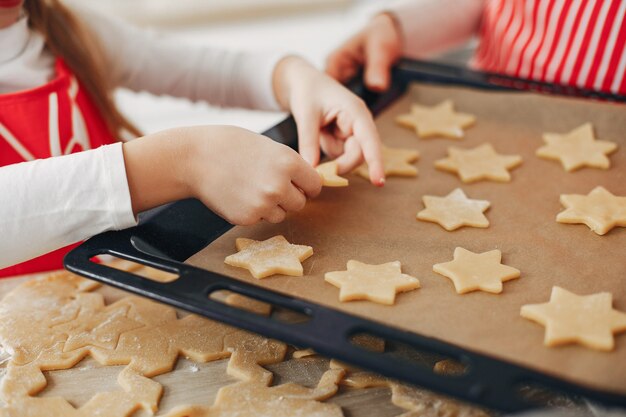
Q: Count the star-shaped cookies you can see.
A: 11